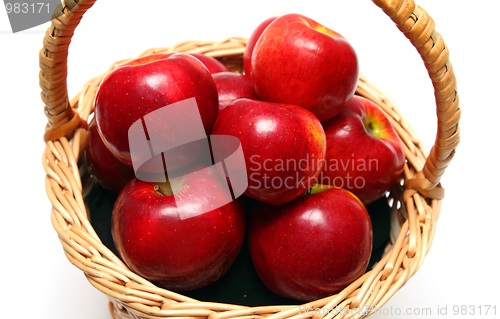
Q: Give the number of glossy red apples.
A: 10